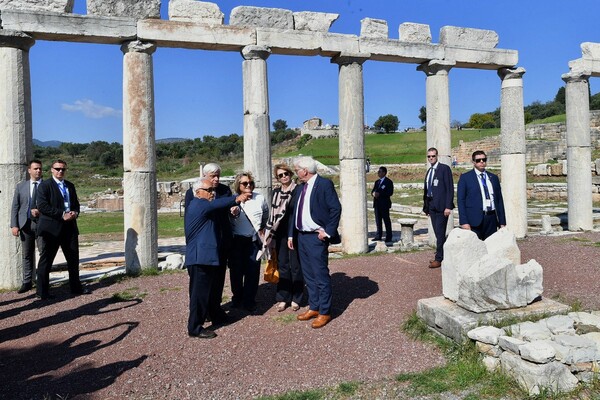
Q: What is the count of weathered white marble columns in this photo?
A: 7